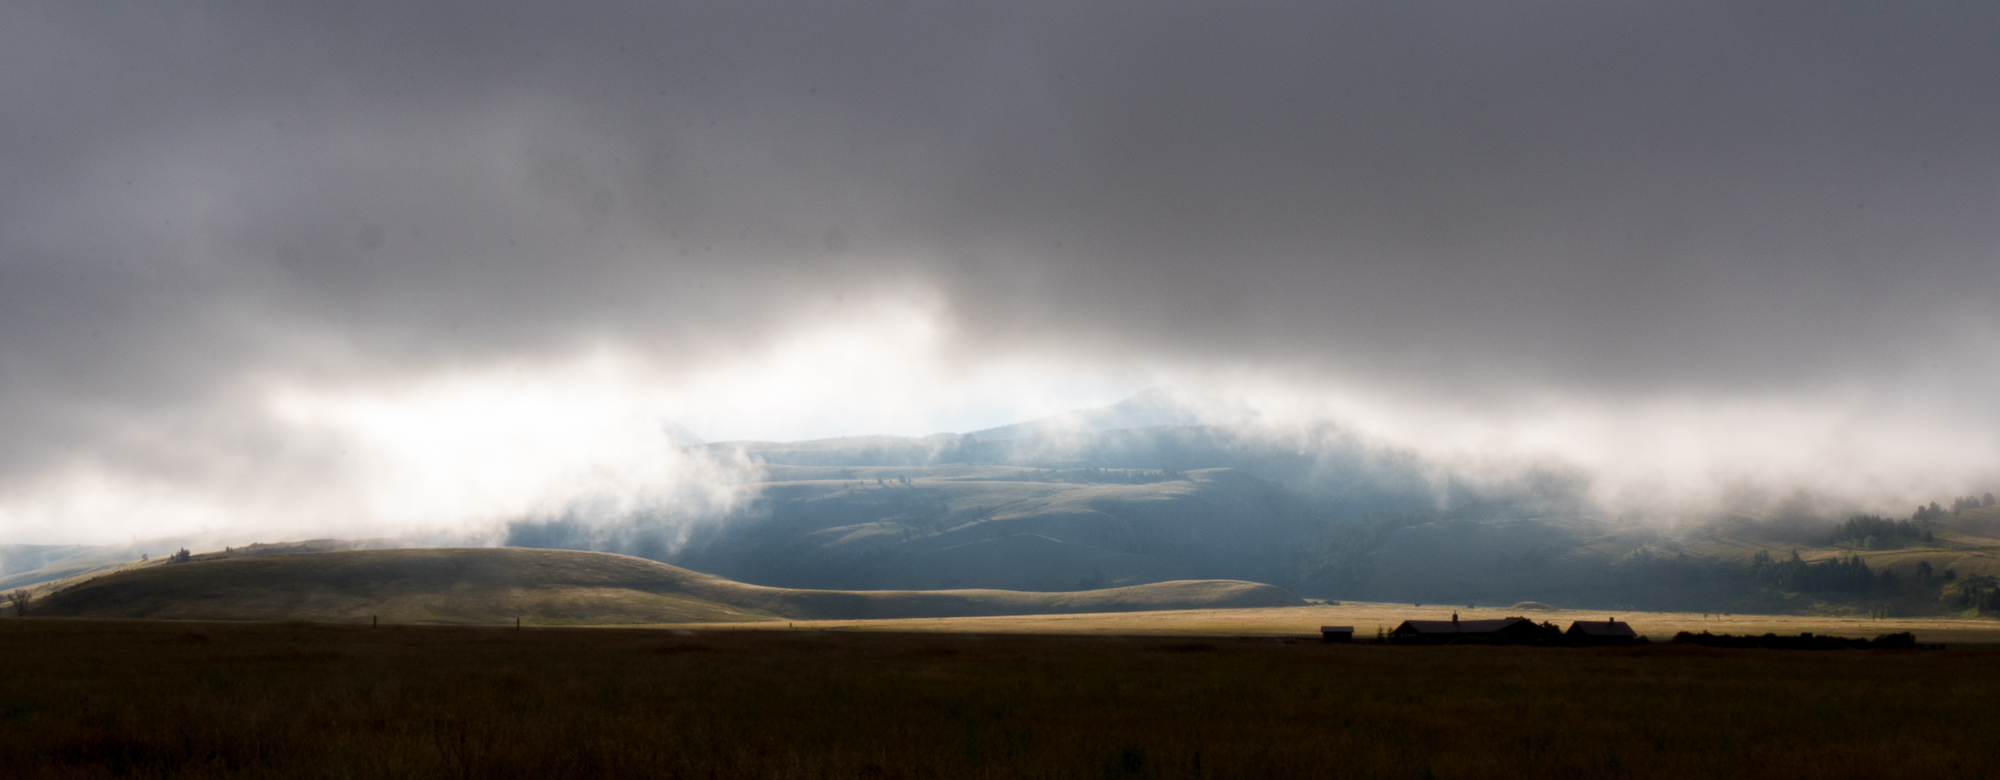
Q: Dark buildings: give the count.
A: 3